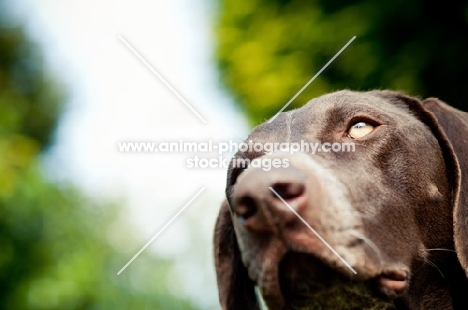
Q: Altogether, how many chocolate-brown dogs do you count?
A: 1